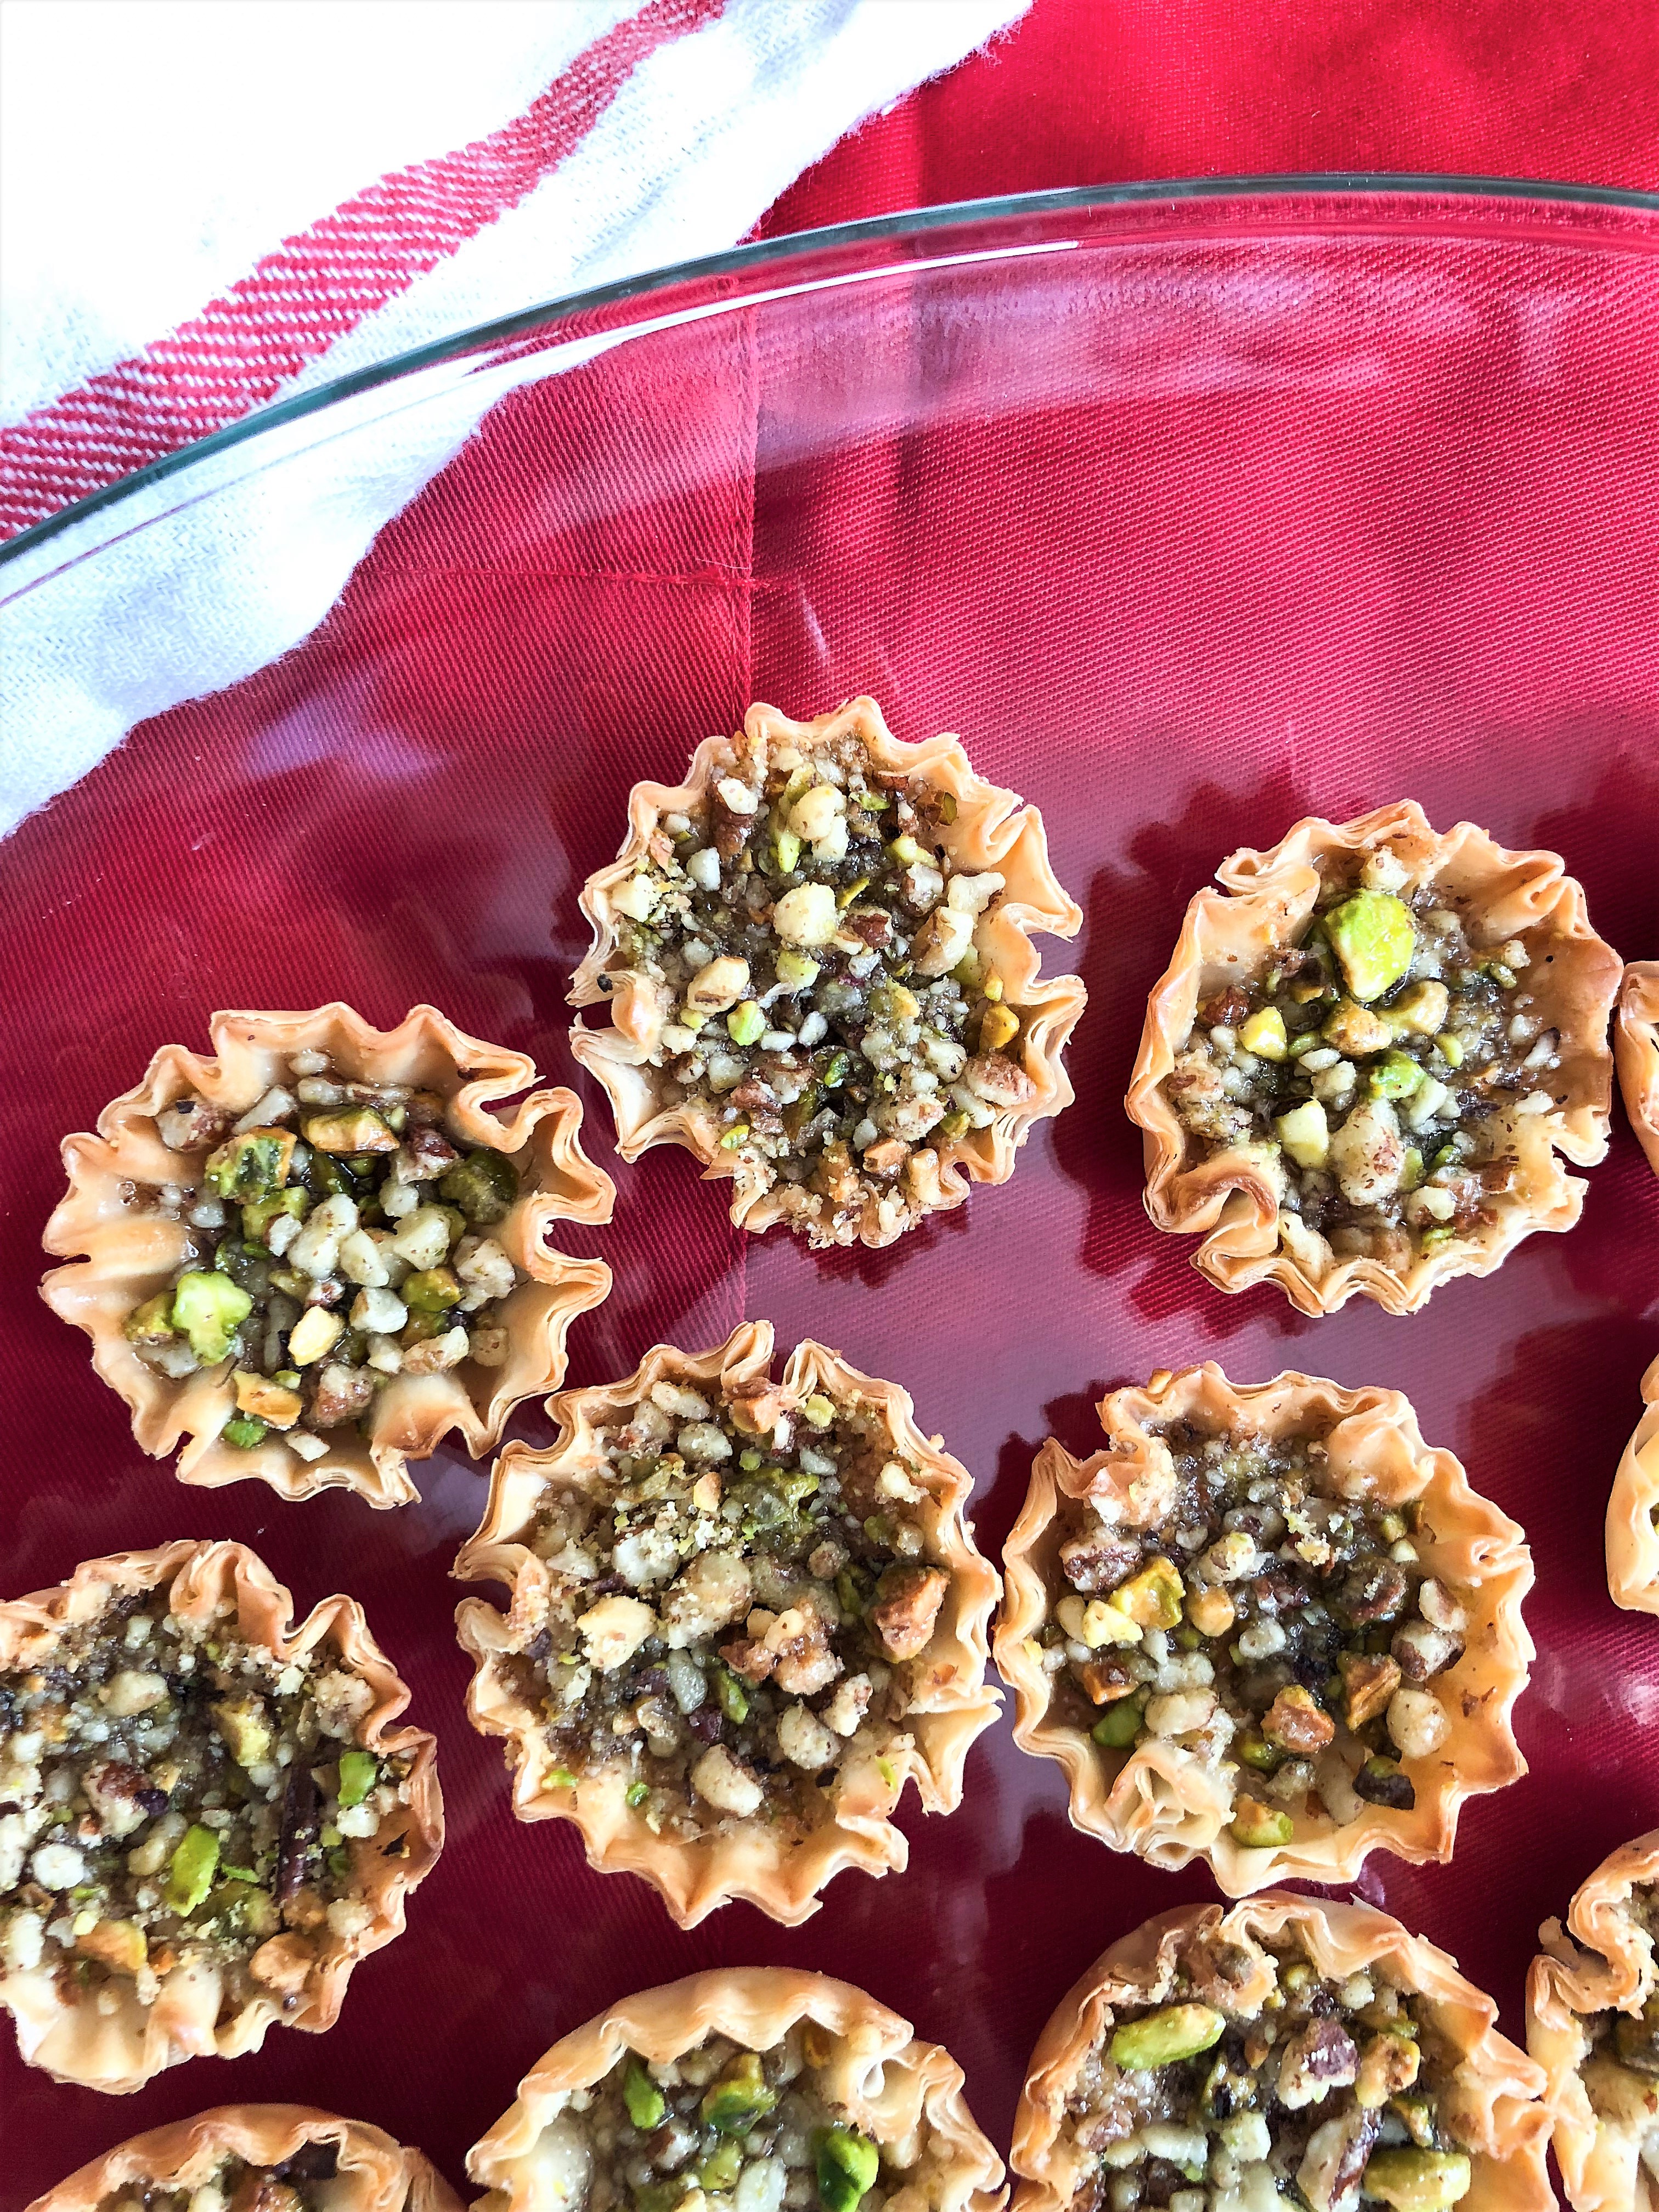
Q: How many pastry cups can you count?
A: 12